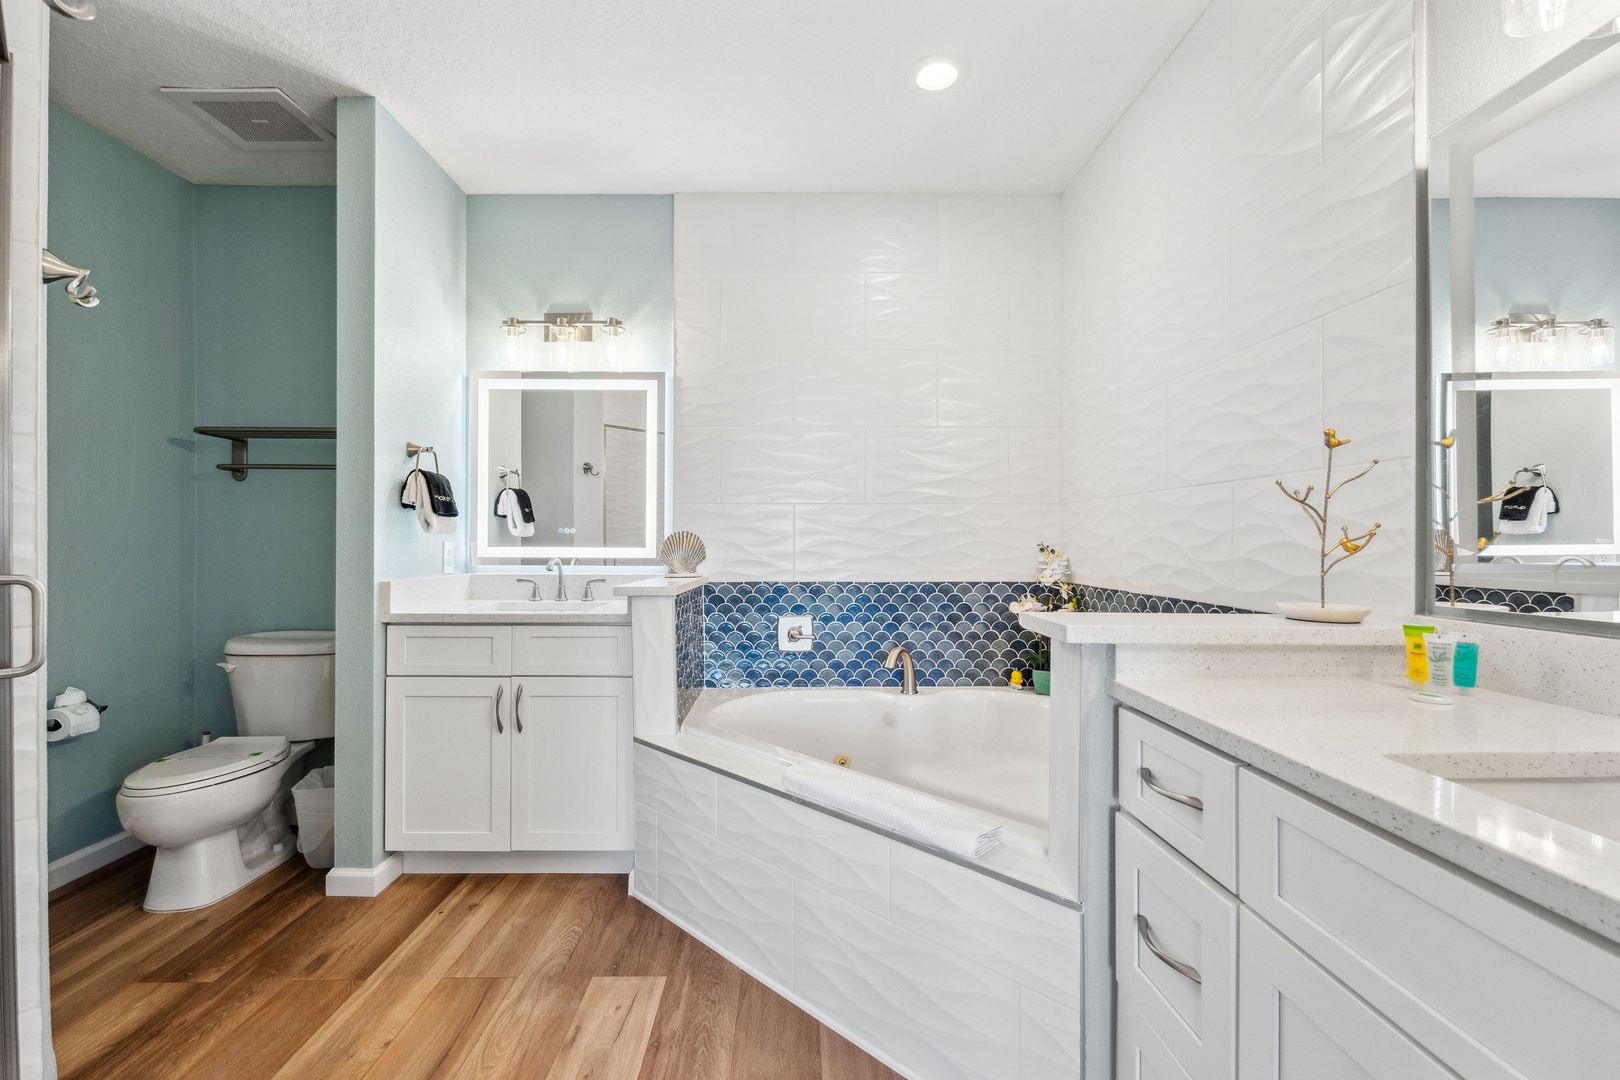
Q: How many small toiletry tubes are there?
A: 3